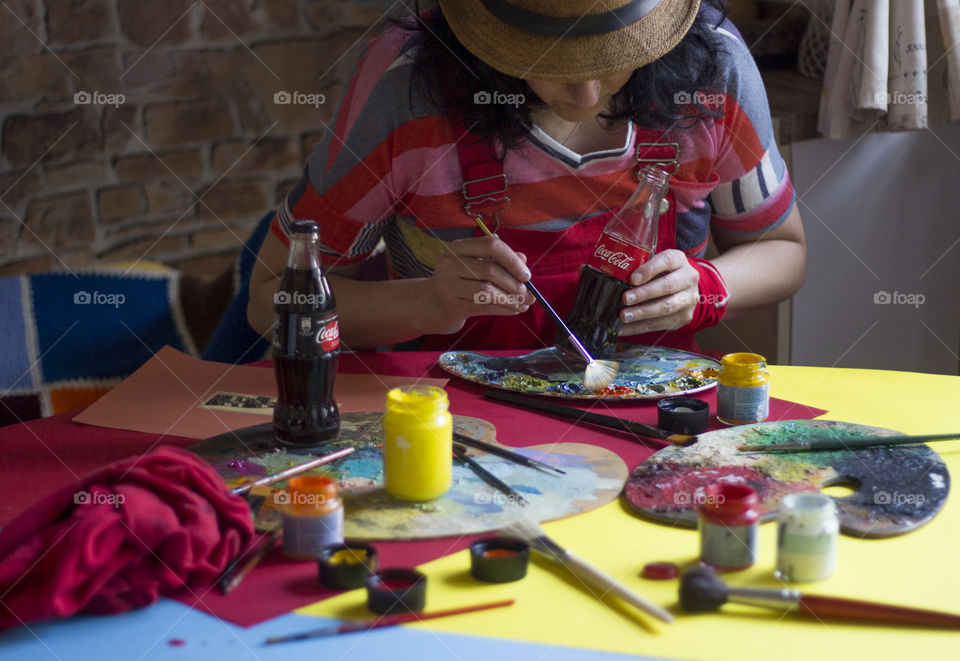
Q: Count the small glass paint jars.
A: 5